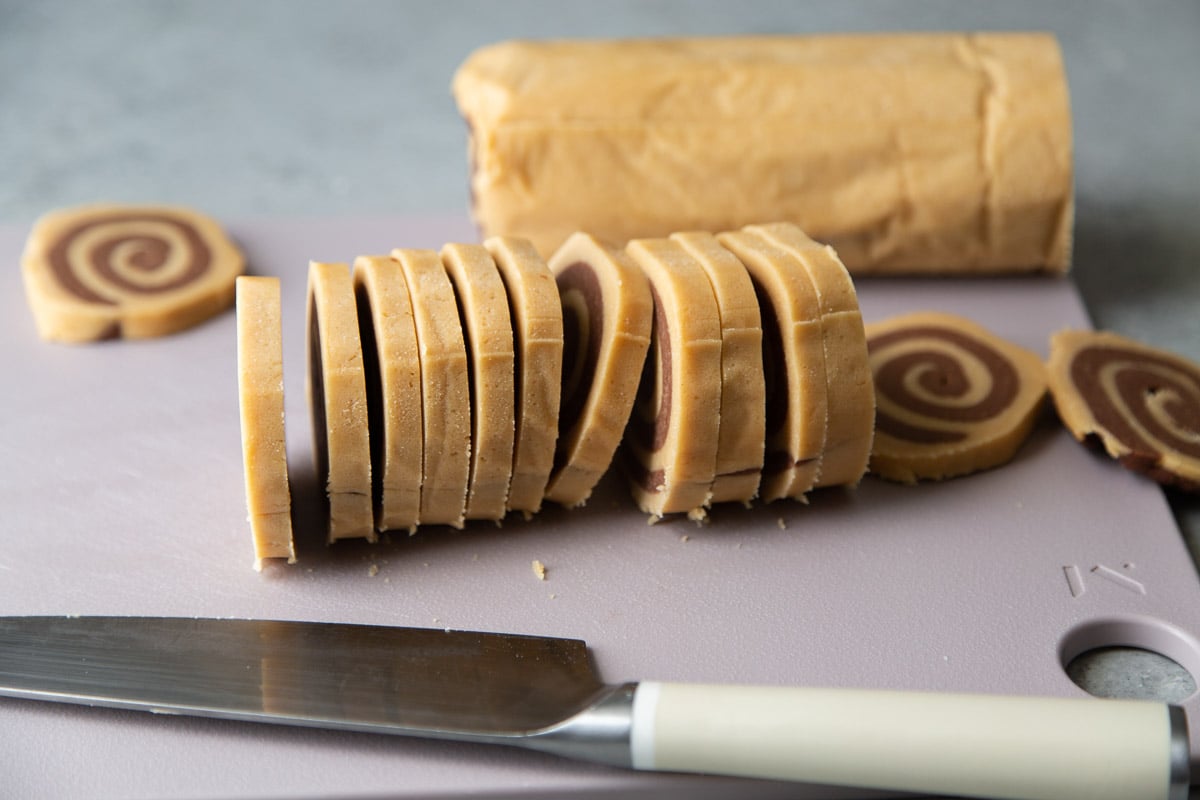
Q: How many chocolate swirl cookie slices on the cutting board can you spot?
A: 14